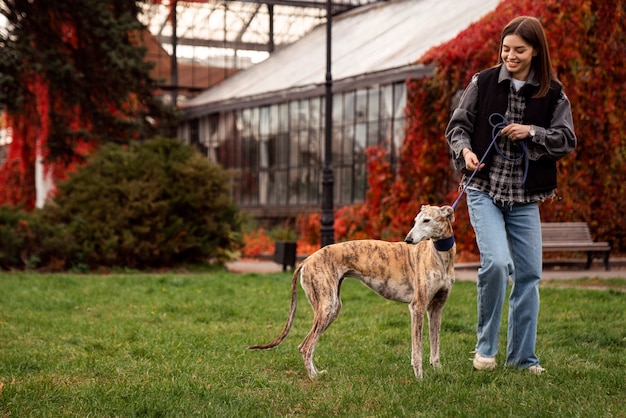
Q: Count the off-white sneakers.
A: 2